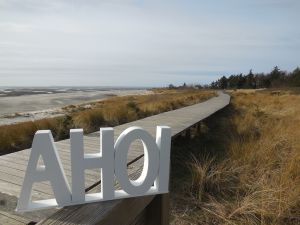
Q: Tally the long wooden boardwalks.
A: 1